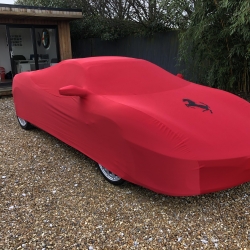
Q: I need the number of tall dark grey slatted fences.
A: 1